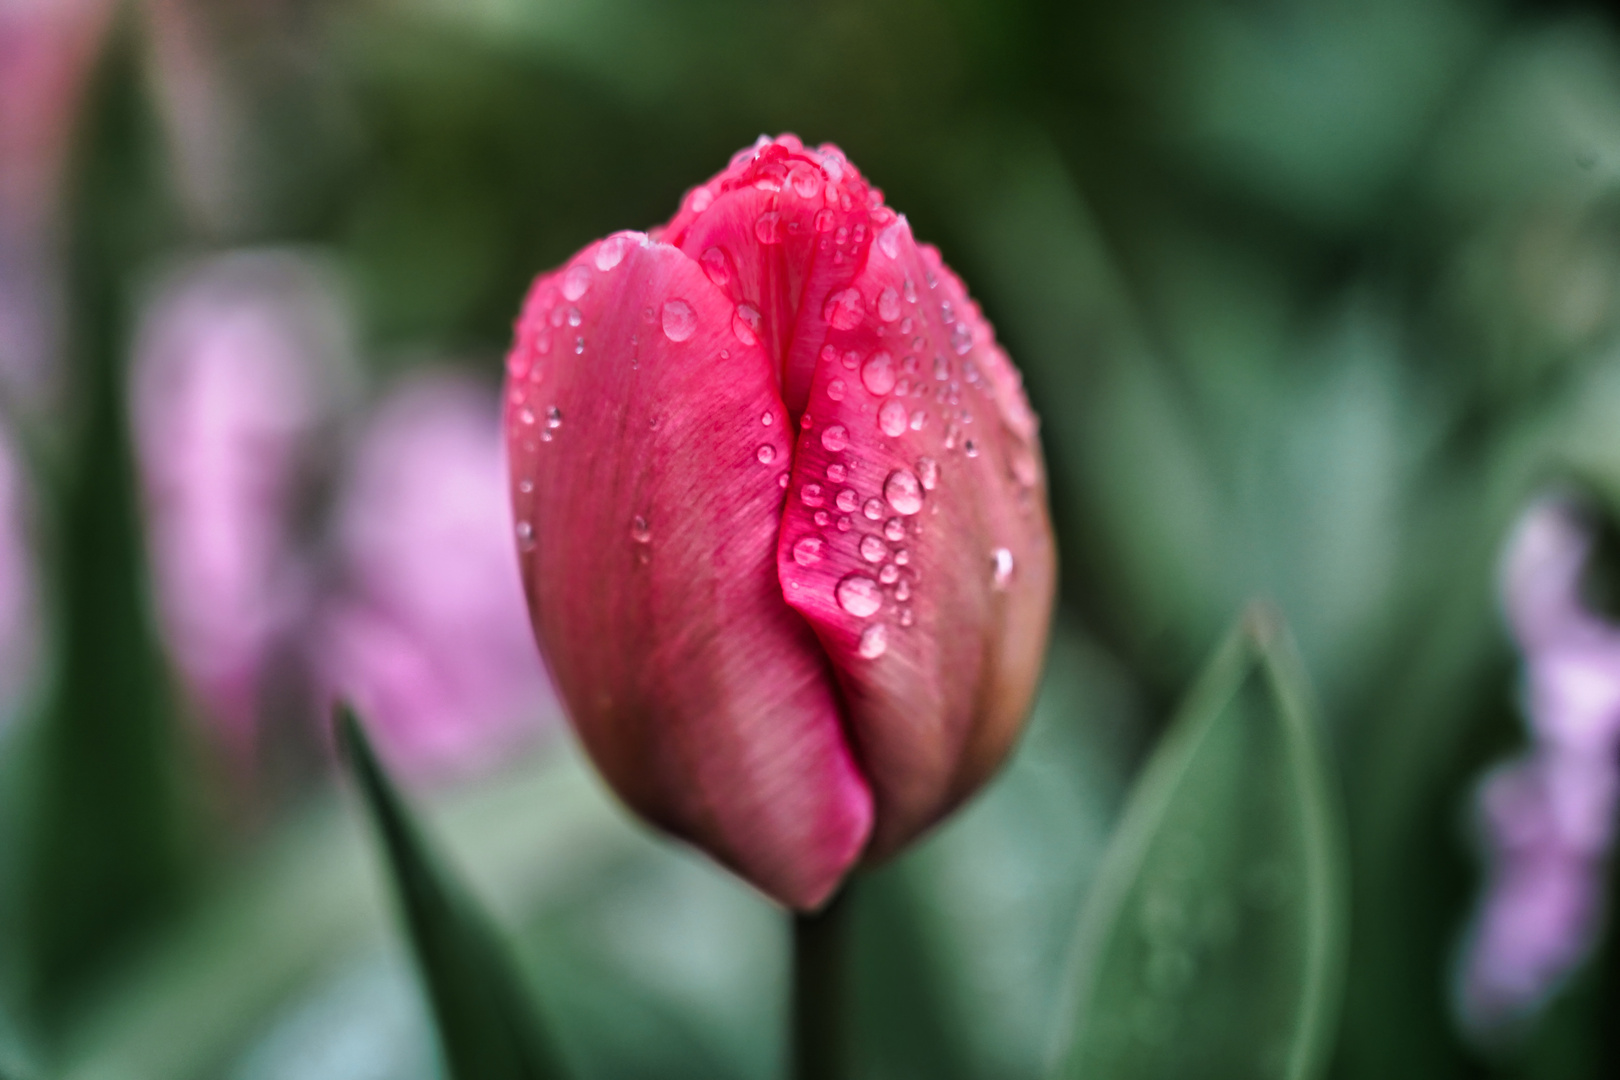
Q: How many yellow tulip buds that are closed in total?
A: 0